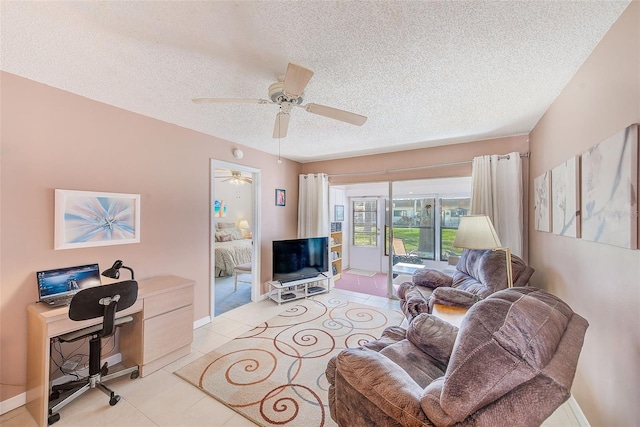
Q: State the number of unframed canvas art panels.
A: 3